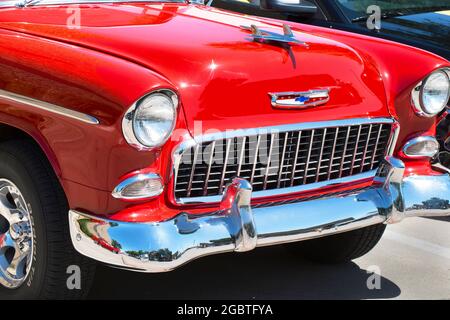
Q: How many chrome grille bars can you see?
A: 15